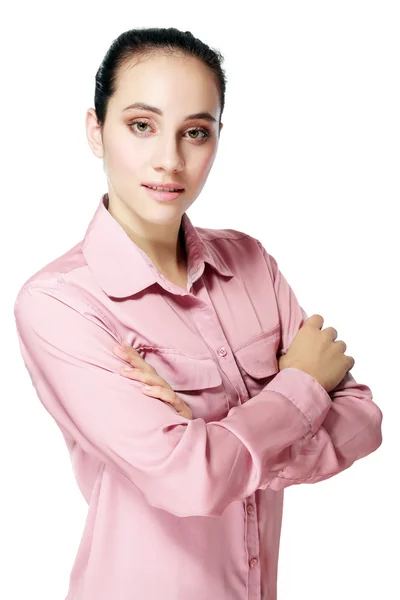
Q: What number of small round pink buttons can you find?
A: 3